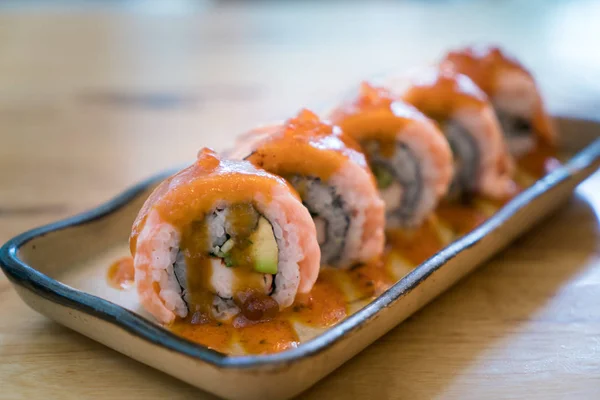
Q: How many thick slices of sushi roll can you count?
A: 5